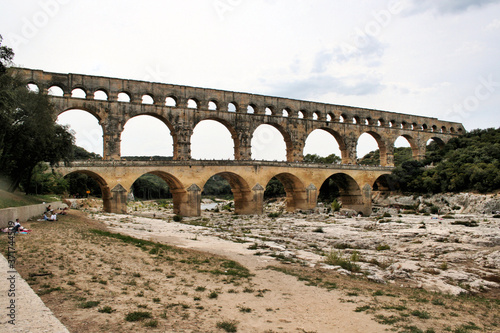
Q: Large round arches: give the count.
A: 14